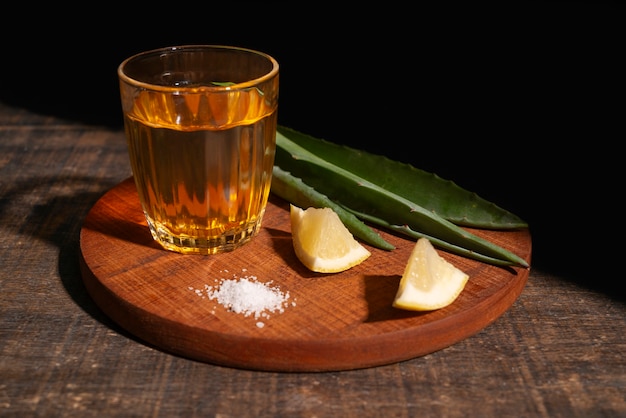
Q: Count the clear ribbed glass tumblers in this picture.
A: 1